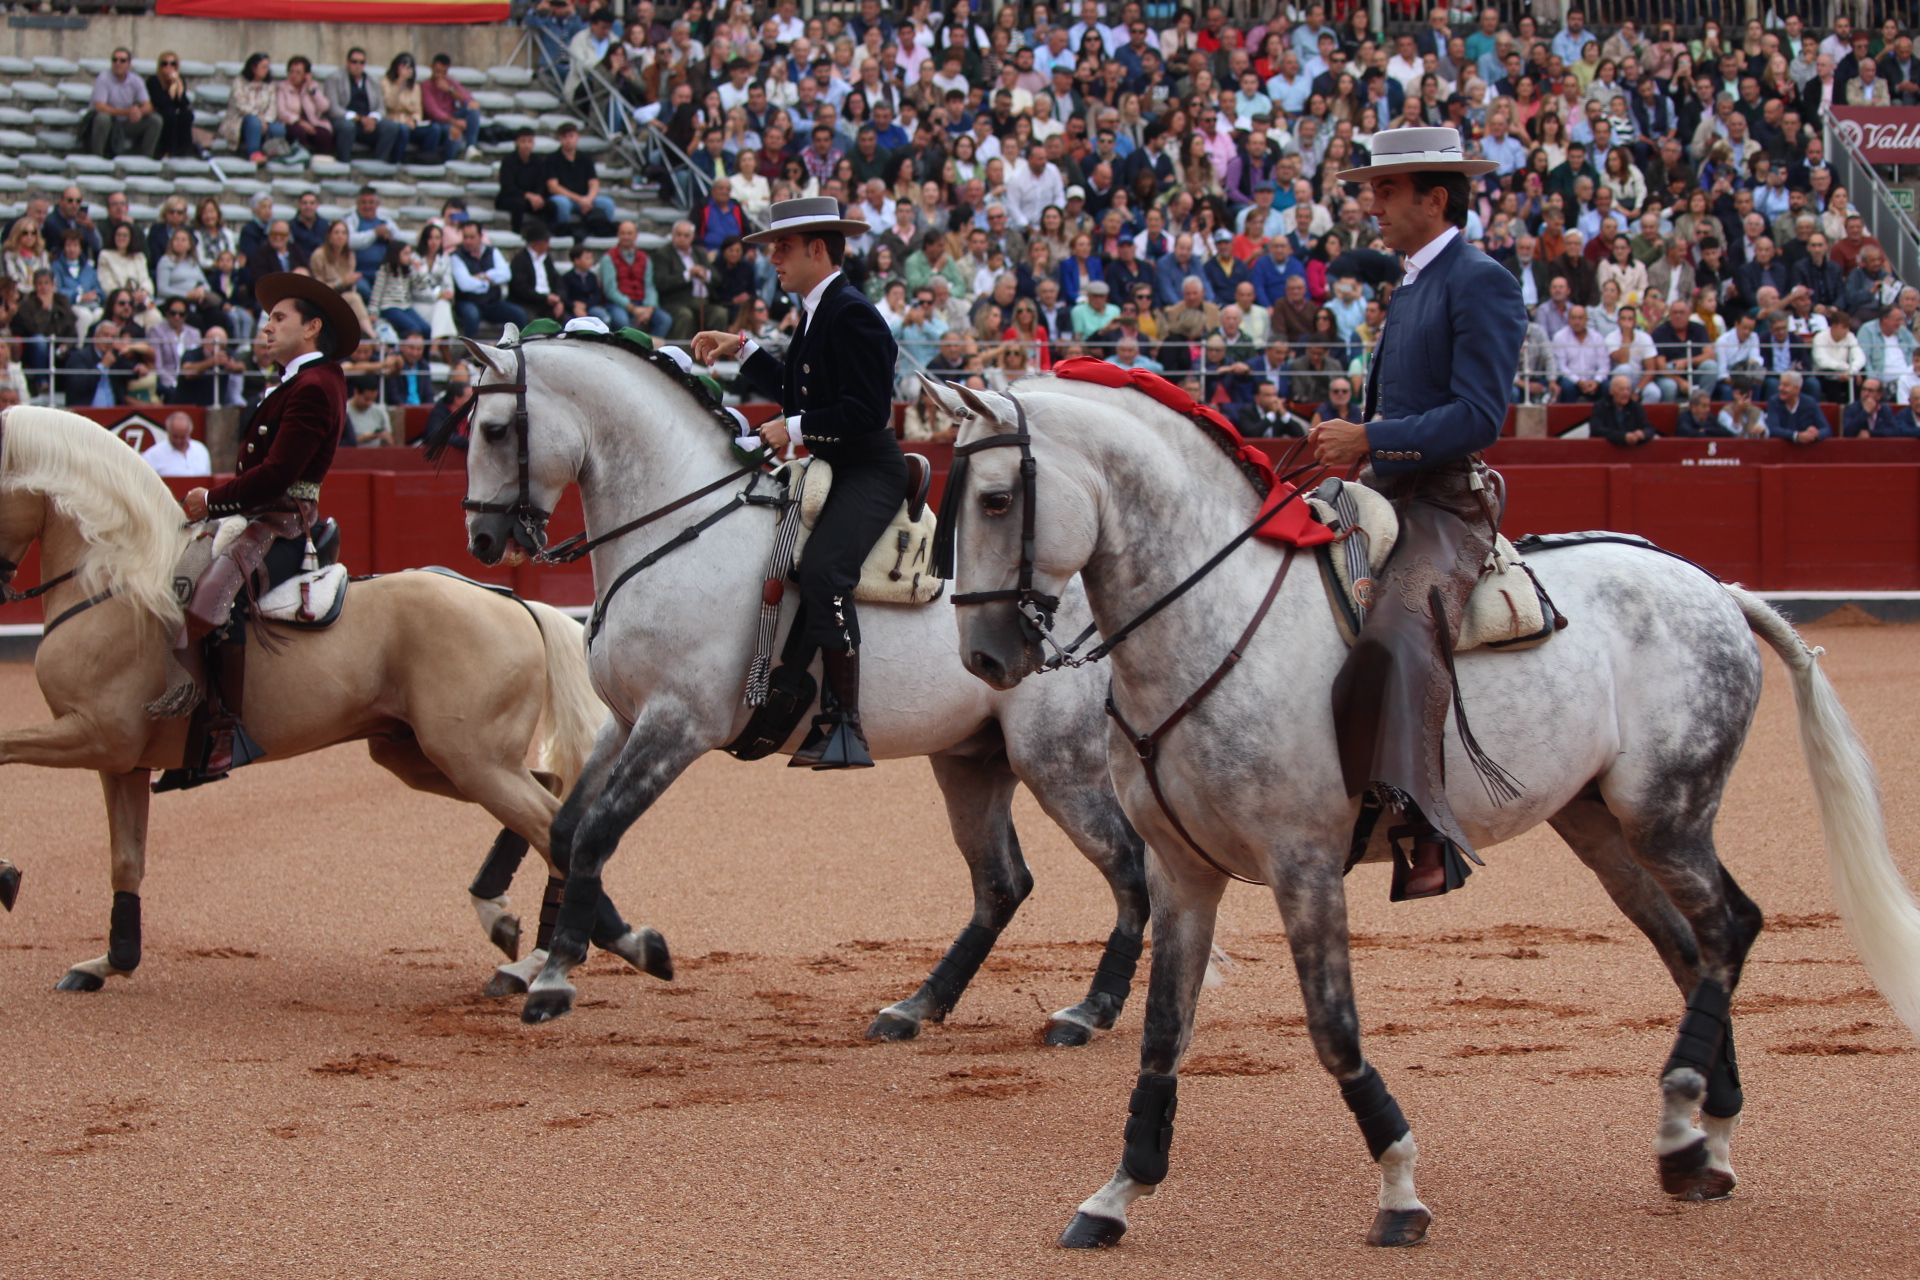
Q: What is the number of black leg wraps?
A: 11